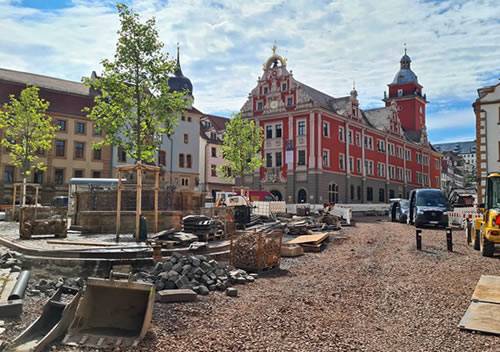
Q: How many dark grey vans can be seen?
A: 1